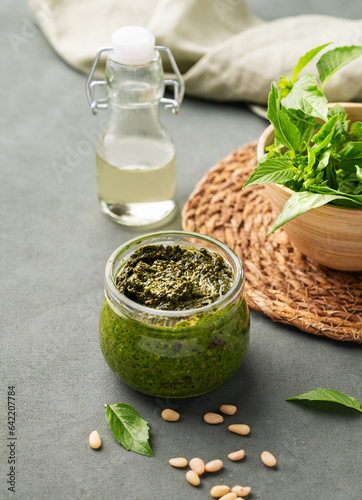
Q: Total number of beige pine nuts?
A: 15